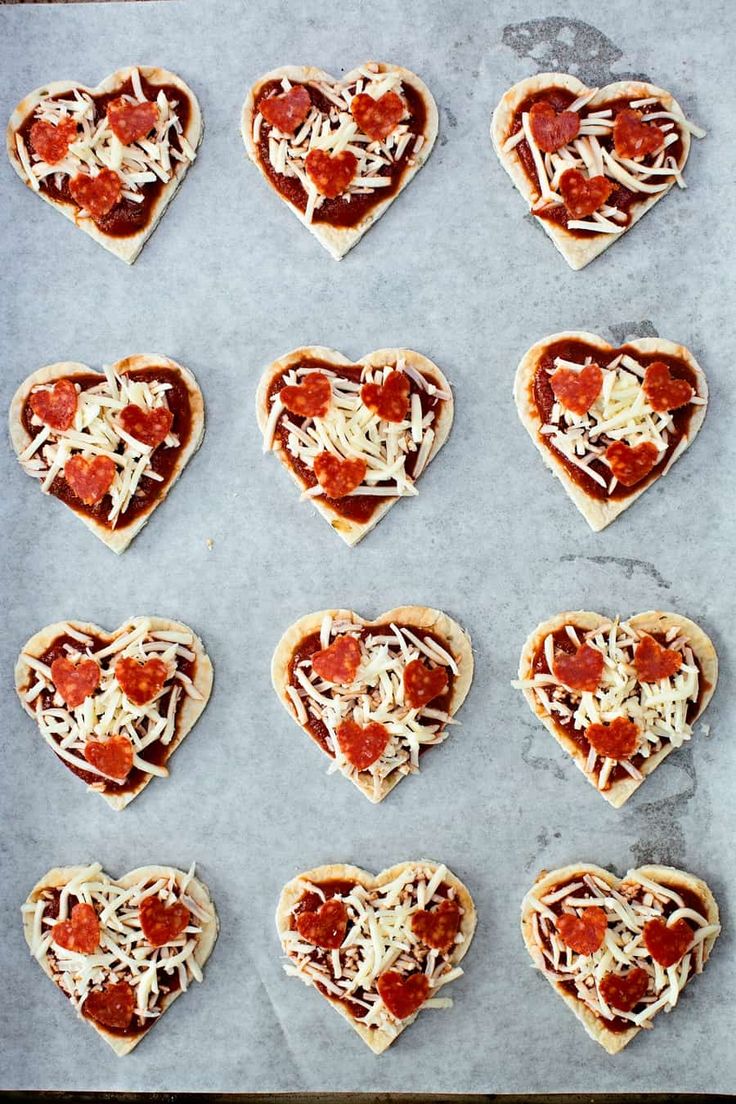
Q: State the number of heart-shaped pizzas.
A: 12